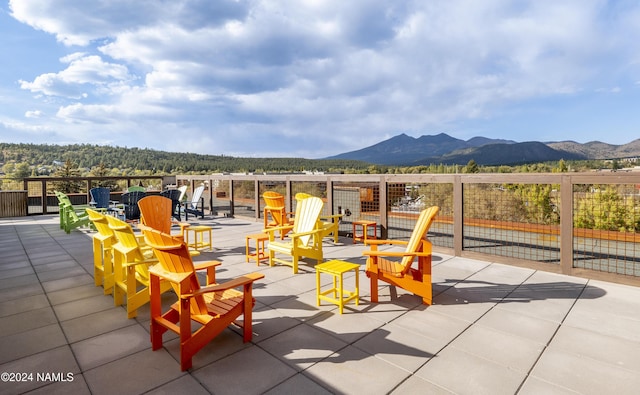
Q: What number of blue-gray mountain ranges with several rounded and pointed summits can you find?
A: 1